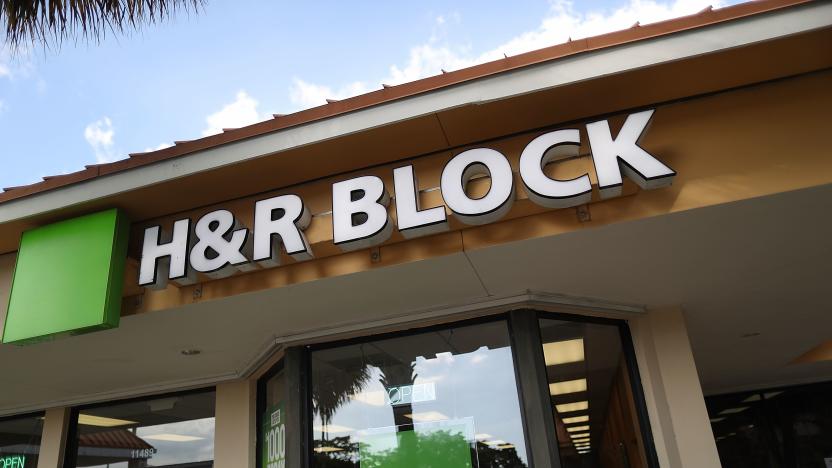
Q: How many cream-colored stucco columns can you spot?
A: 3